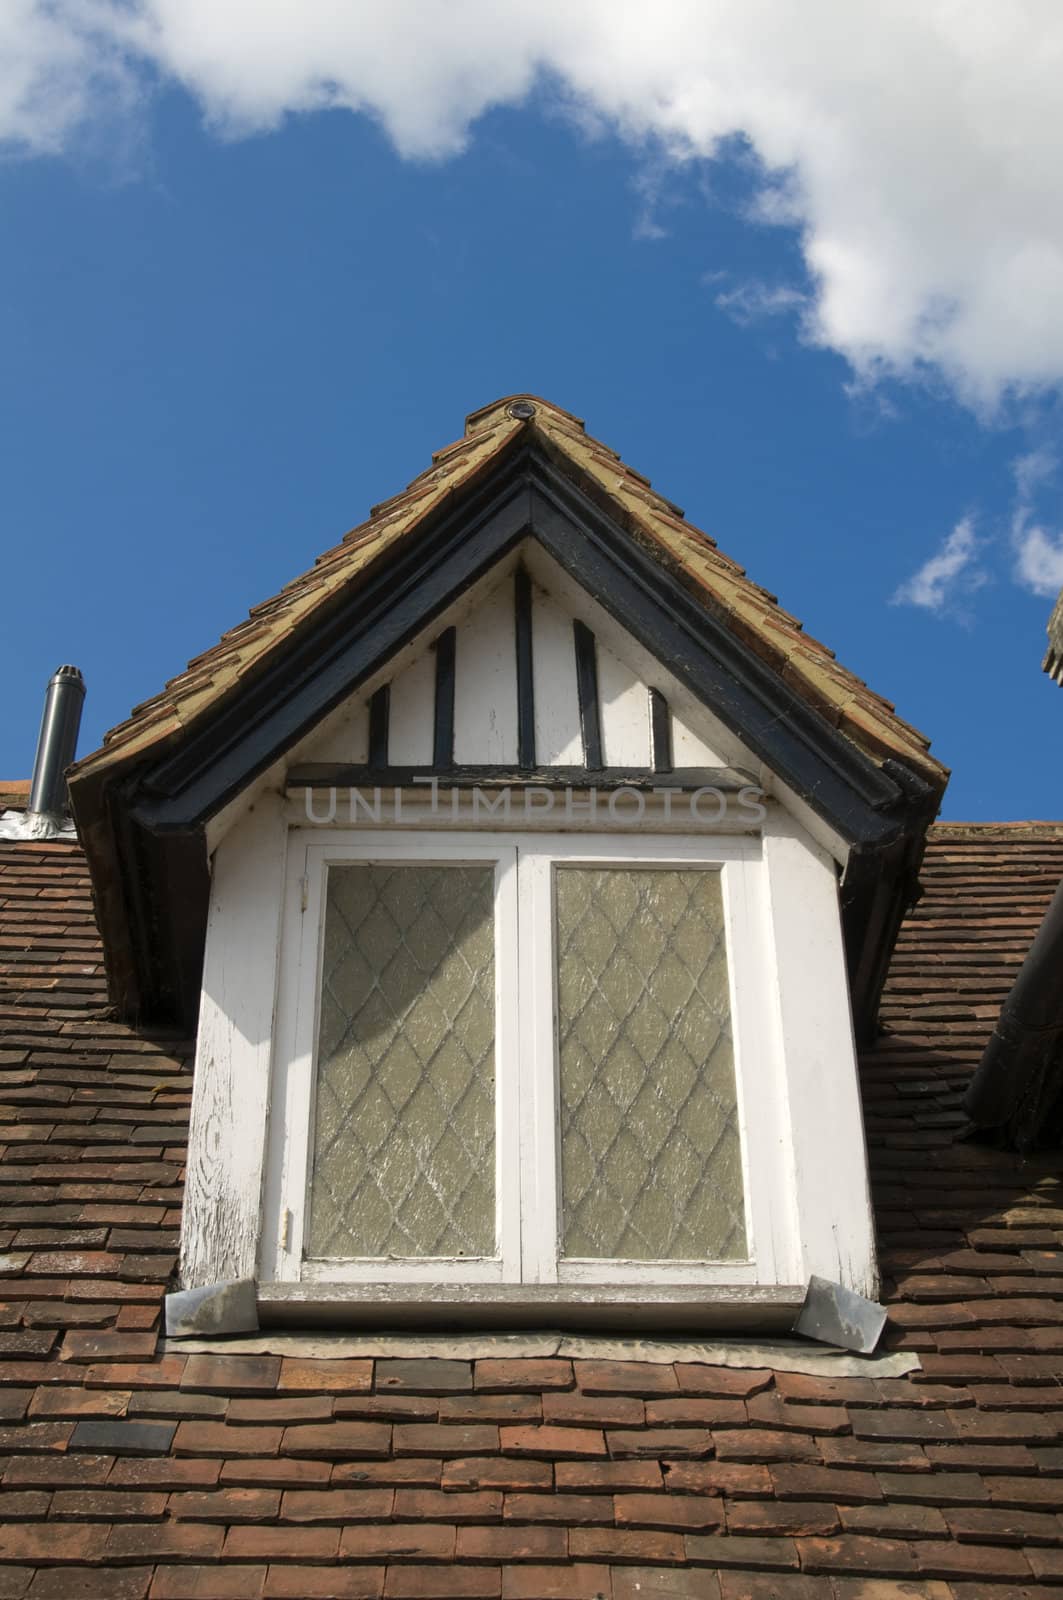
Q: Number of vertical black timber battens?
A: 5